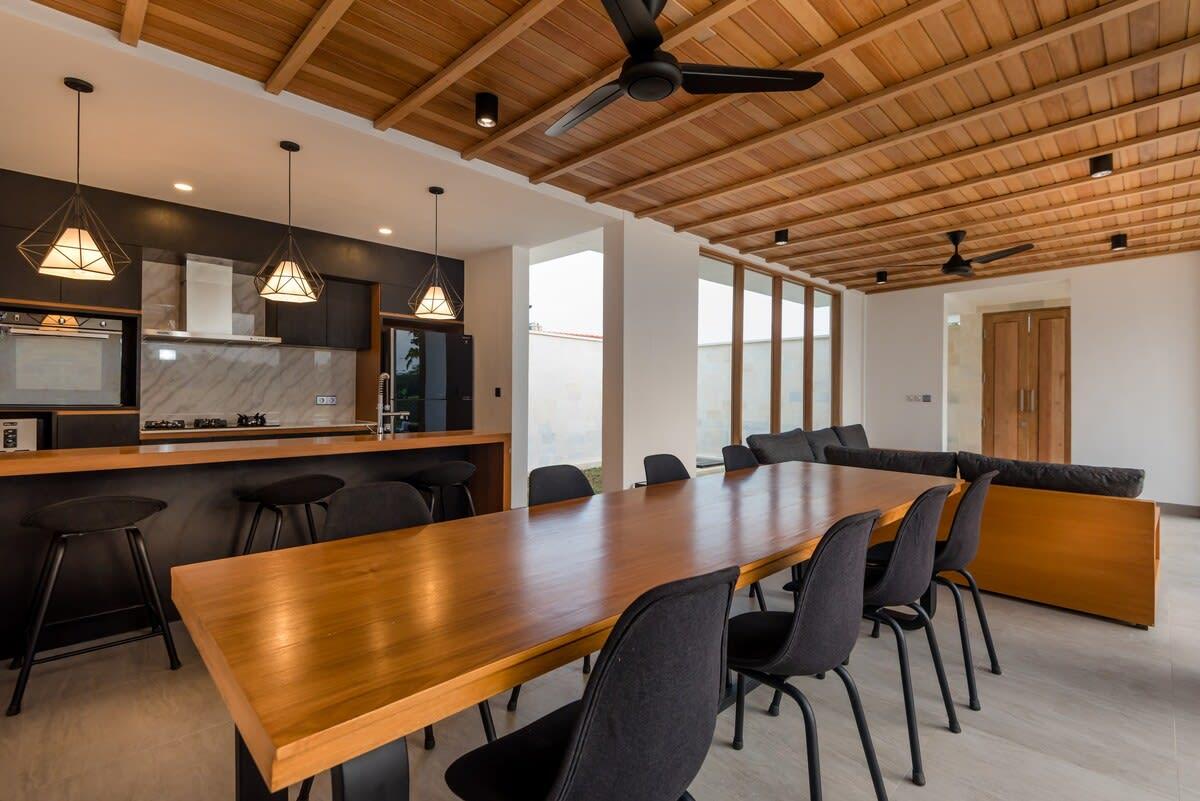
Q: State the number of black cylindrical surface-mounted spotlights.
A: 5